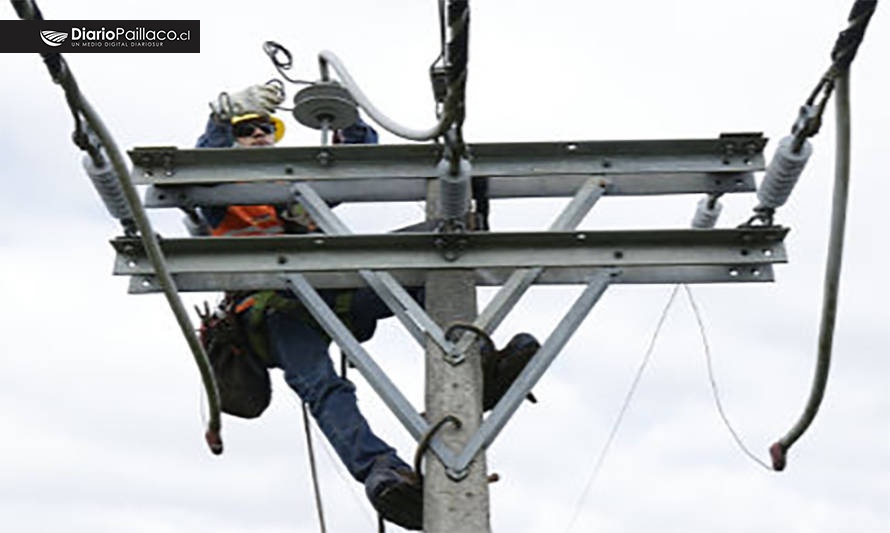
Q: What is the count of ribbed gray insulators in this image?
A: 5